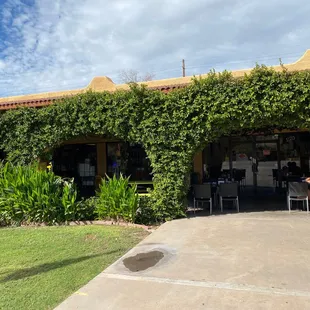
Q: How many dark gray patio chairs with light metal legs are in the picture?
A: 3